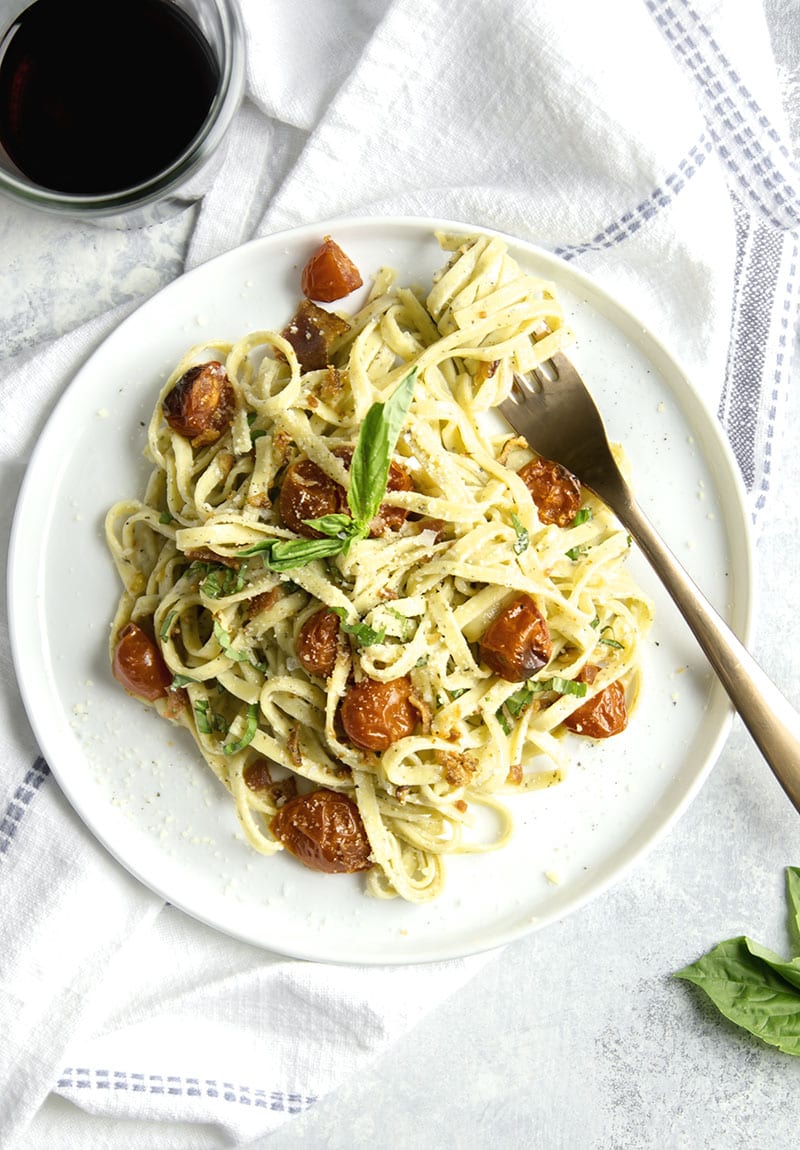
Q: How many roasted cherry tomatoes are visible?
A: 11